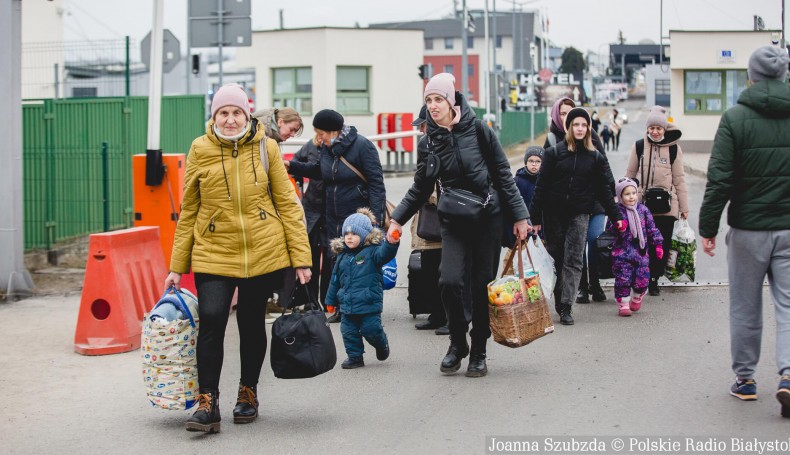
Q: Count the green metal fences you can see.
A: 2